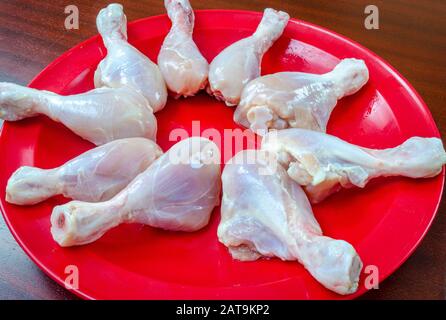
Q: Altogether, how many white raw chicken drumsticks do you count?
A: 9